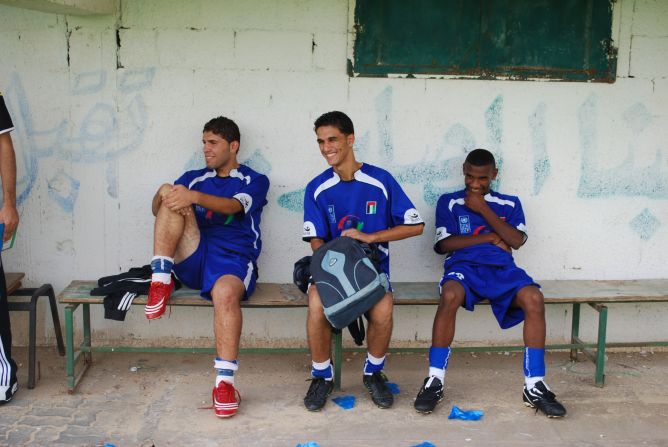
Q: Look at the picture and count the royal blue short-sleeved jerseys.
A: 3